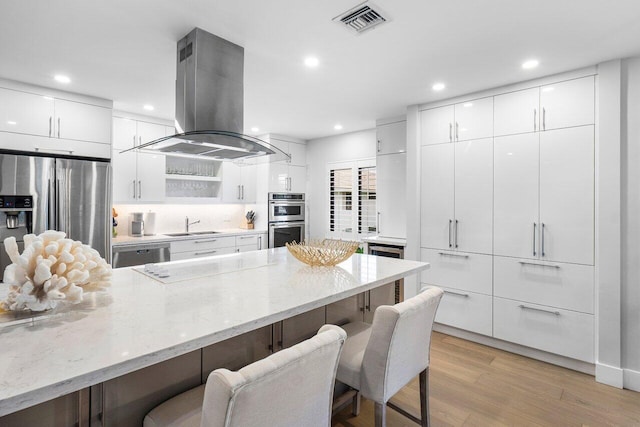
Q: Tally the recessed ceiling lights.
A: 7